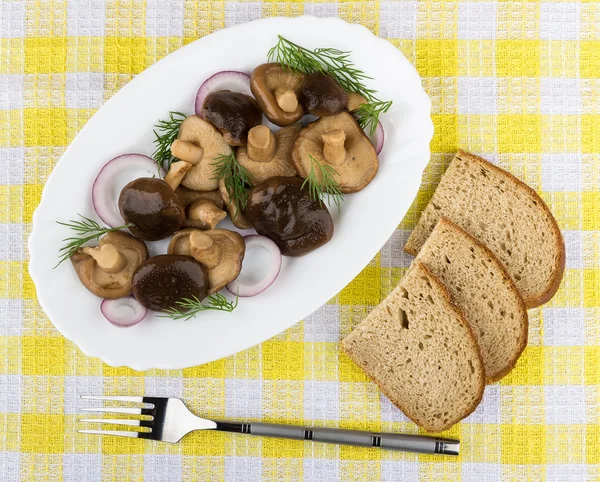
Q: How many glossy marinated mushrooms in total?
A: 13